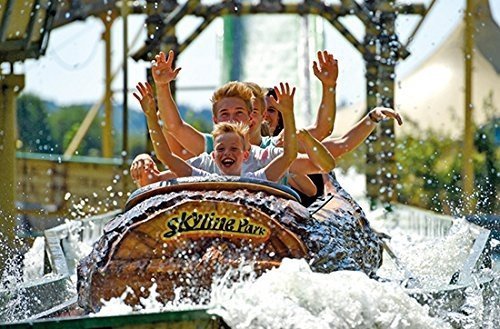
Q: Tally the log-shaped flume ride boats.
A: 1